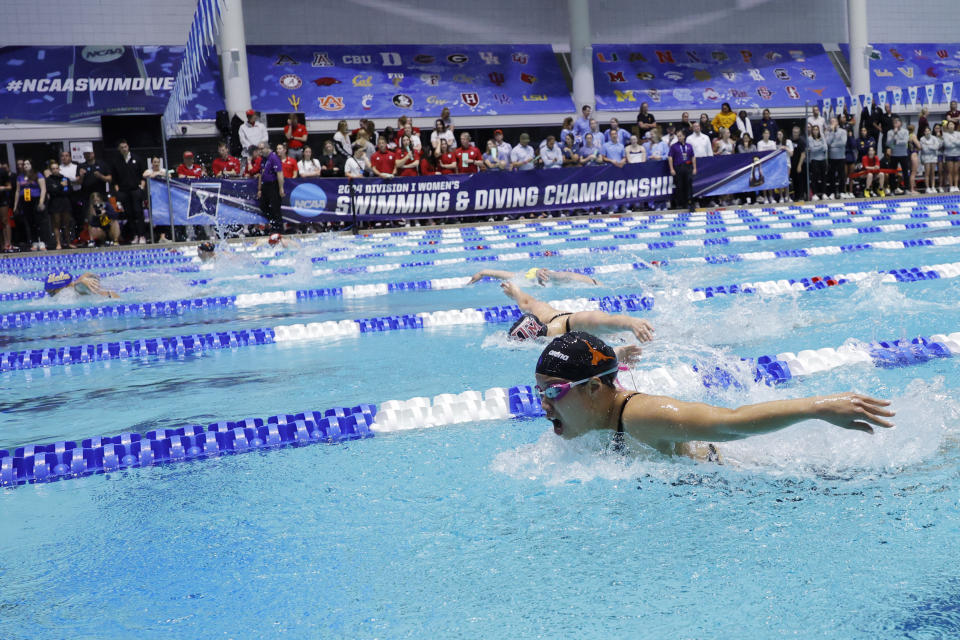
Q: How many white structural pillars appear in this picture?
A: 3